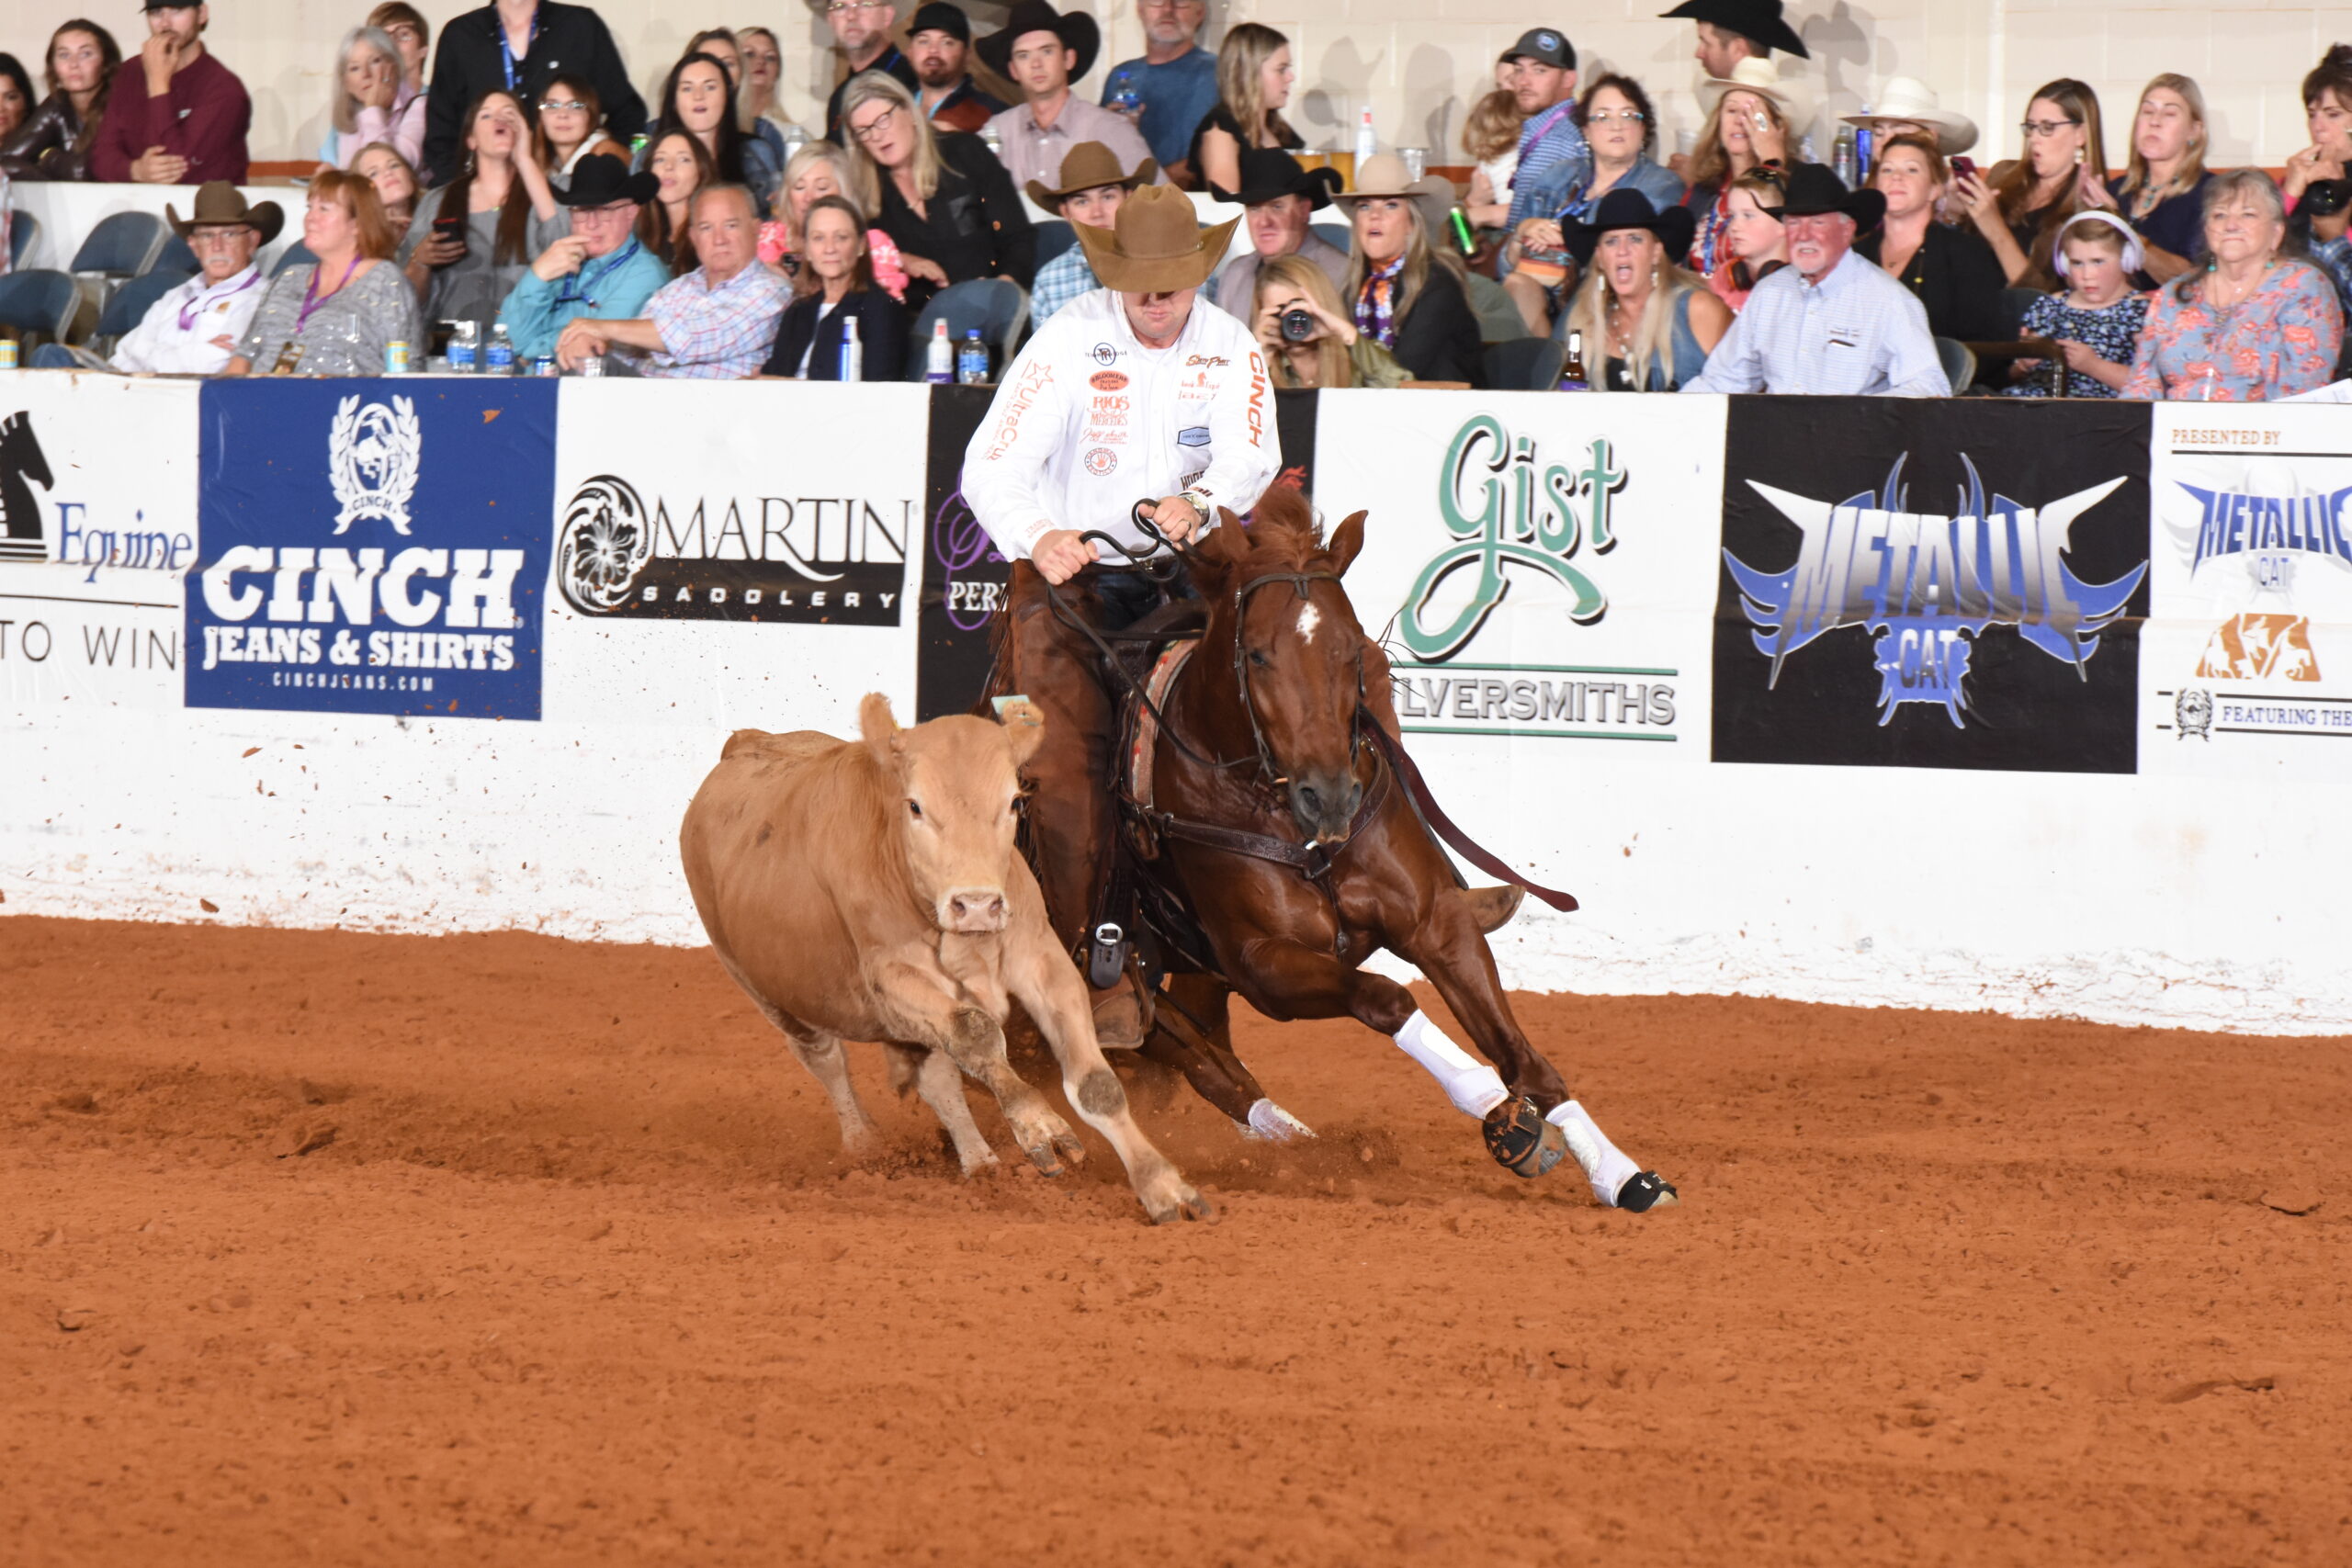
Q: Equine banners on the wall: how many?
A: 1